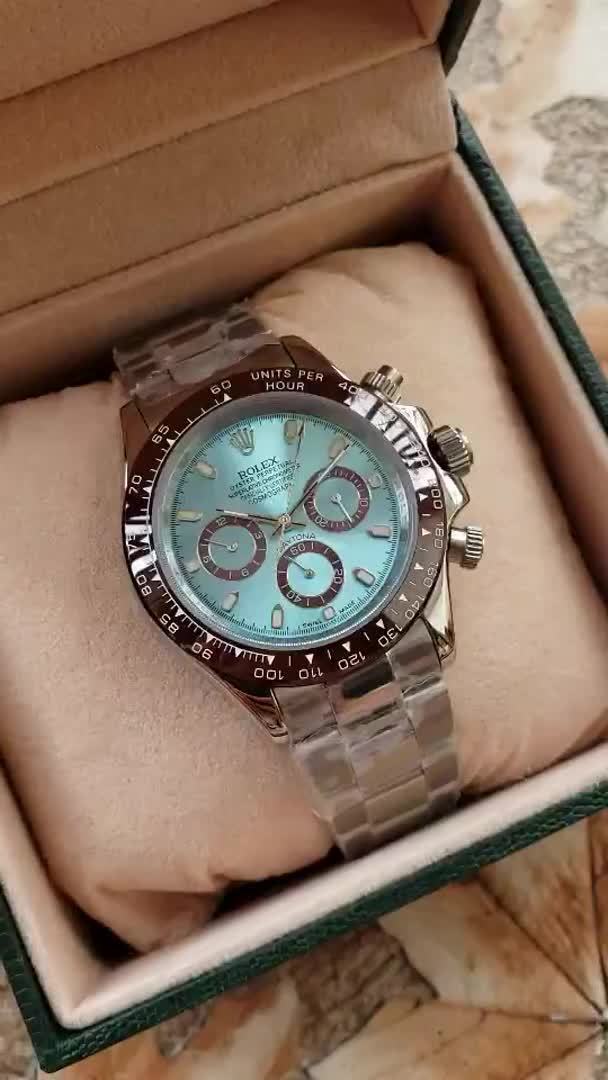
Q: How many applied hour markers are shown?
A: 11